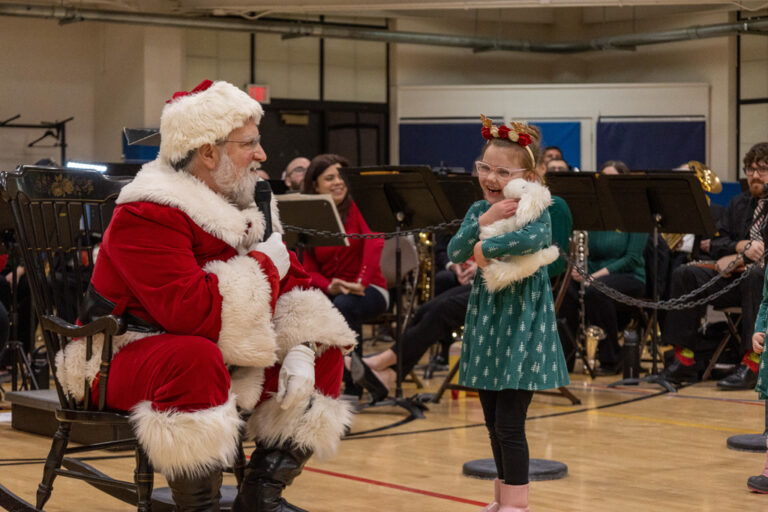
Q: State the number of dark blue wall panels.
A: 2